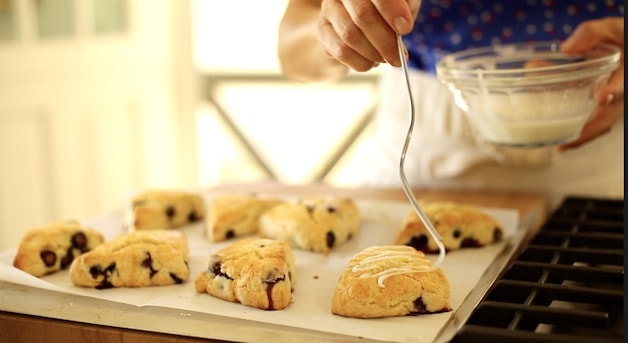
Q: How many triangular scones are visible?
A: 8